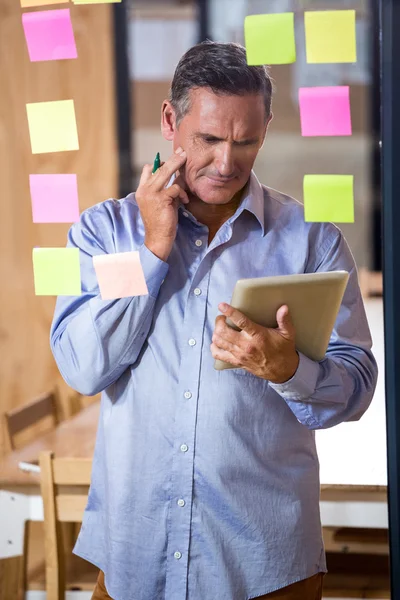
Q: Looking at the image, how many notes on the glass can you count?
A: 11